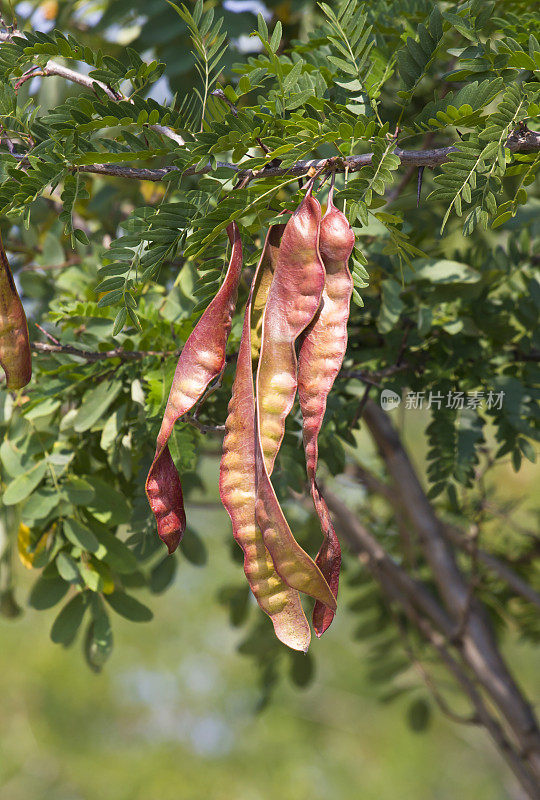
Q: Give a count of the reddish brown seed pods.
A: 5